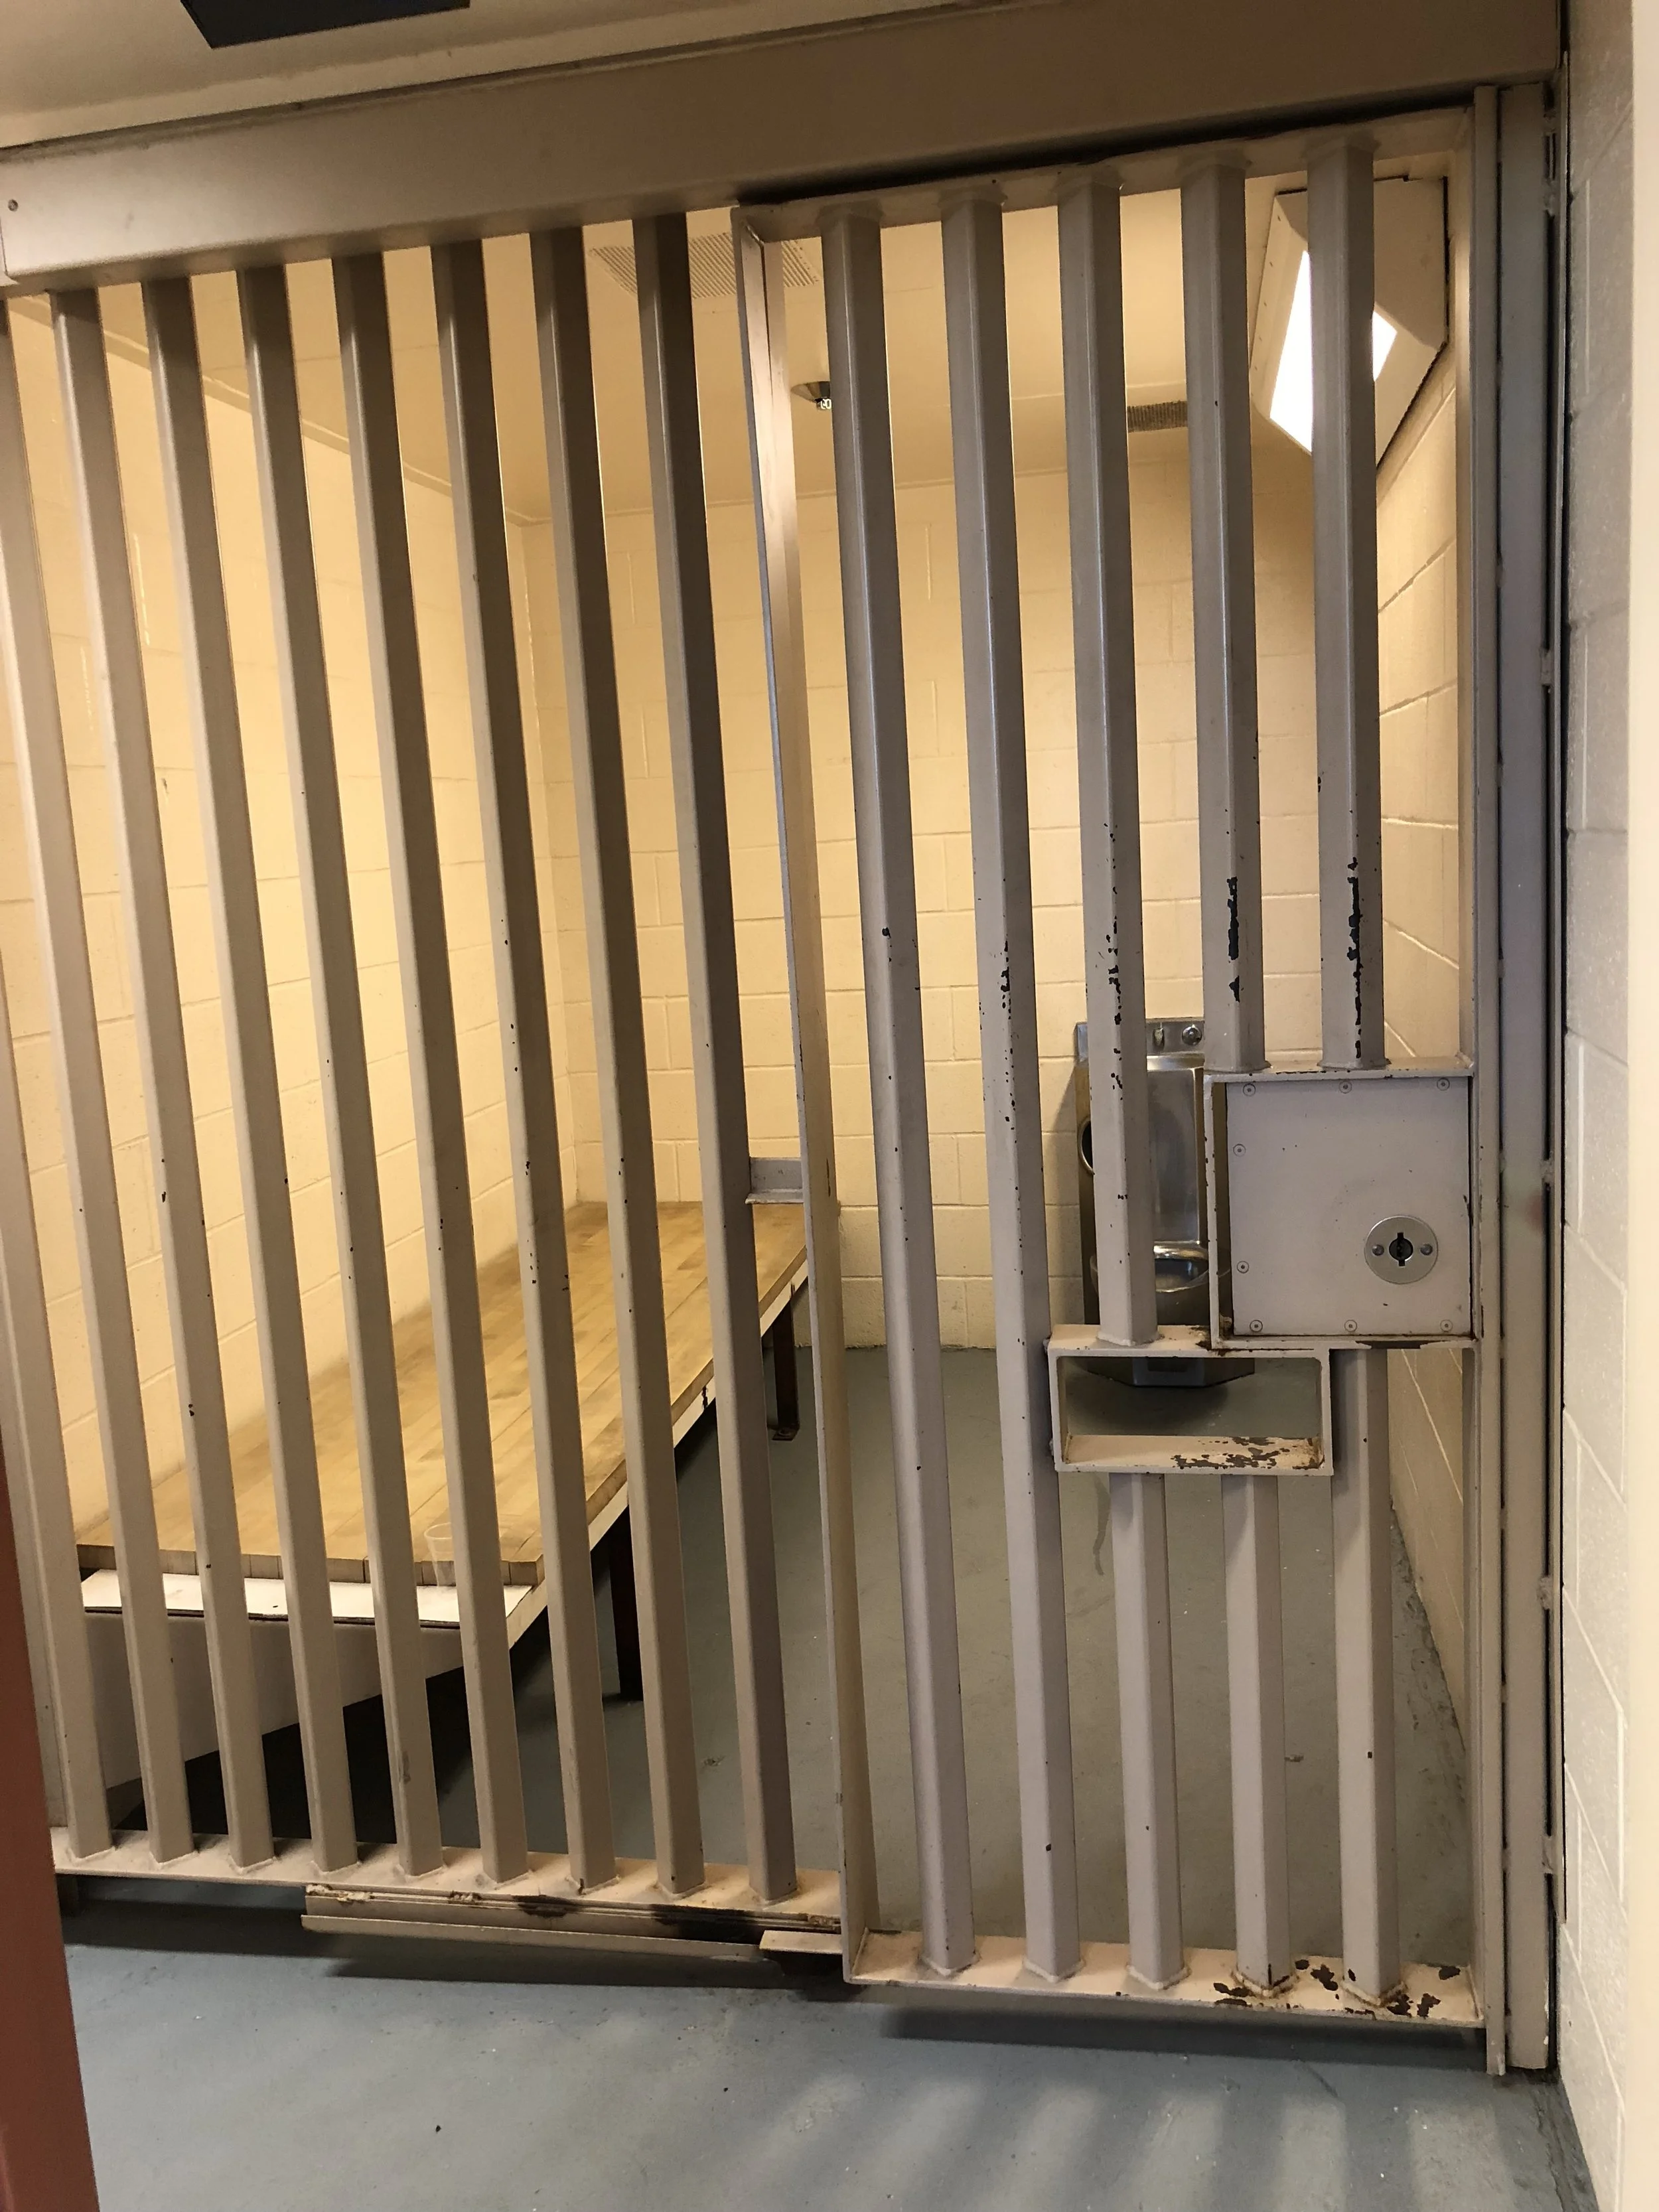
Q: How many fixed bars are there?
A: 9